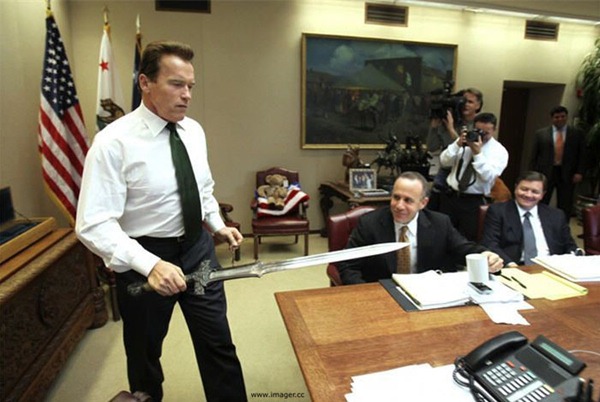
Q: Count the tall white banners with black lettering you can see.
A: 0